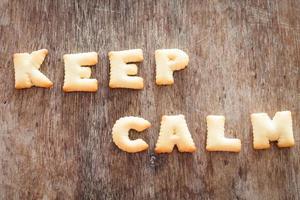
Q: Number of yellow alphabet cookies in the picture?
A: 8